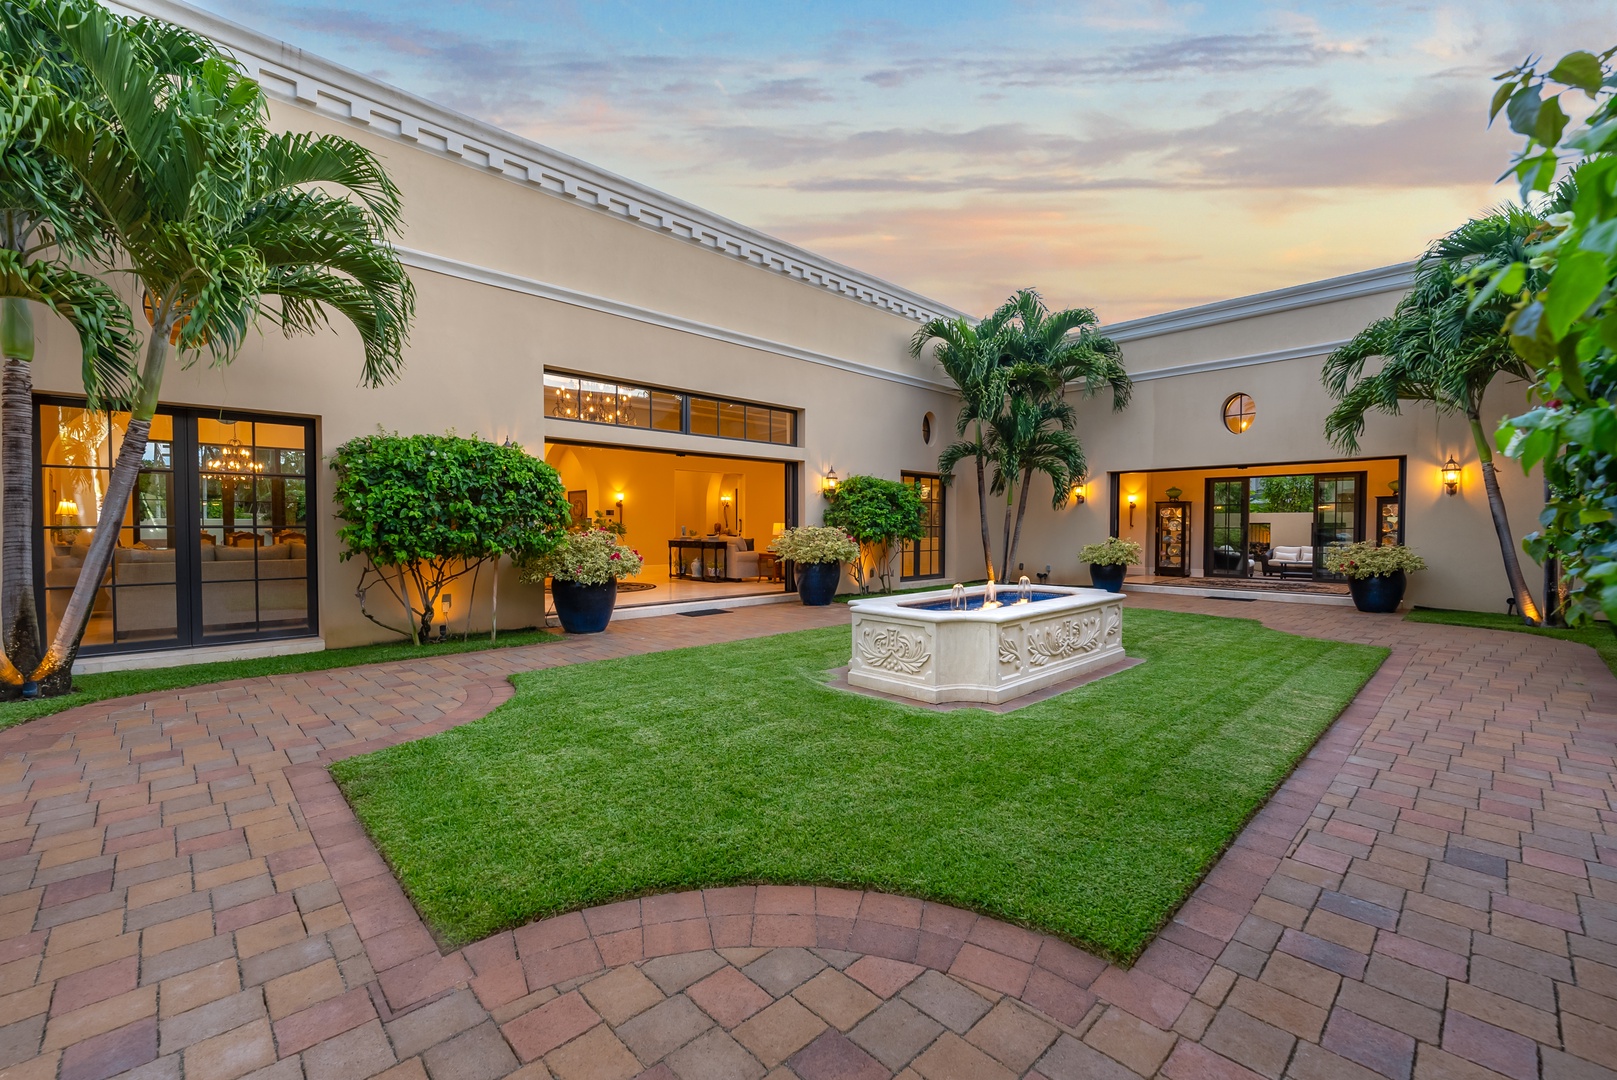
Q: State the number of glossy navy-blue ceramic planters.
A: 4